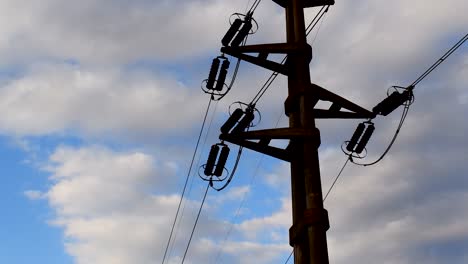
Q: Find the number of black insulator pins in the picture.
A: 12